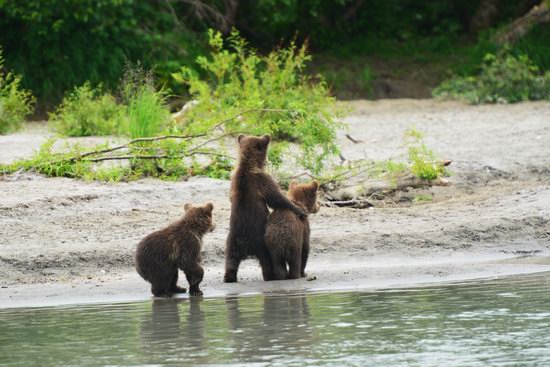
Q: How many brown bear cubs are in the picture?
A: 3